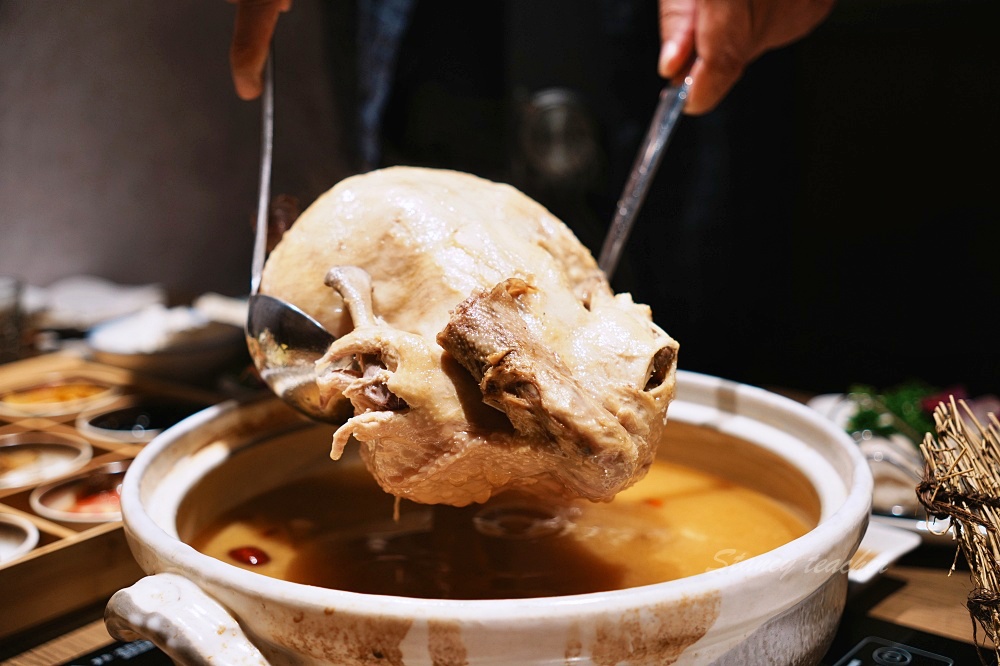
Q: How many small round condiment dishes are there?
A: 5